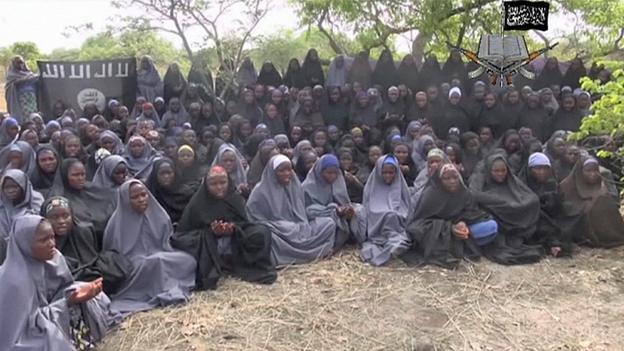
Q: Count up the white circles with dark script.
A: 1